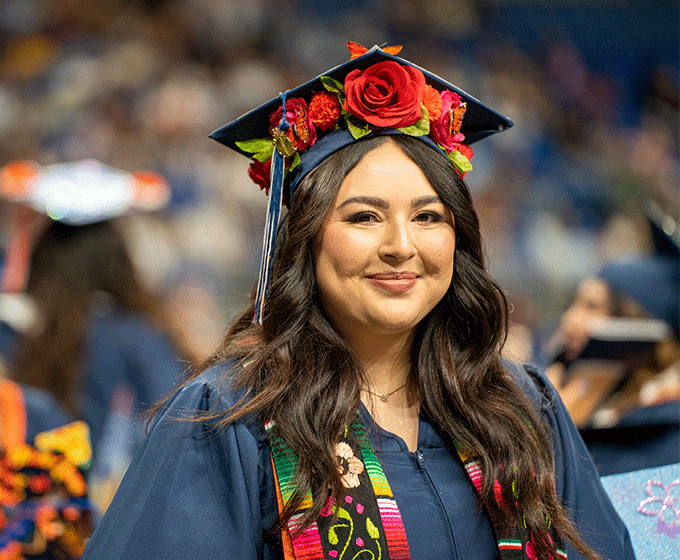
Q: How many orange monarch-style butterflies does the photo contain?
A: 3